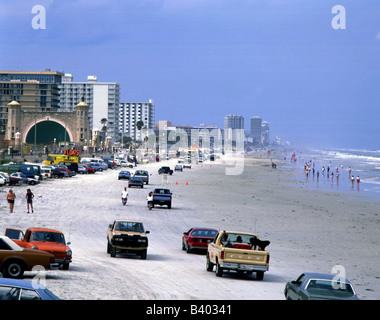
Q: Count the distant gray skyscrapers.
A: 3